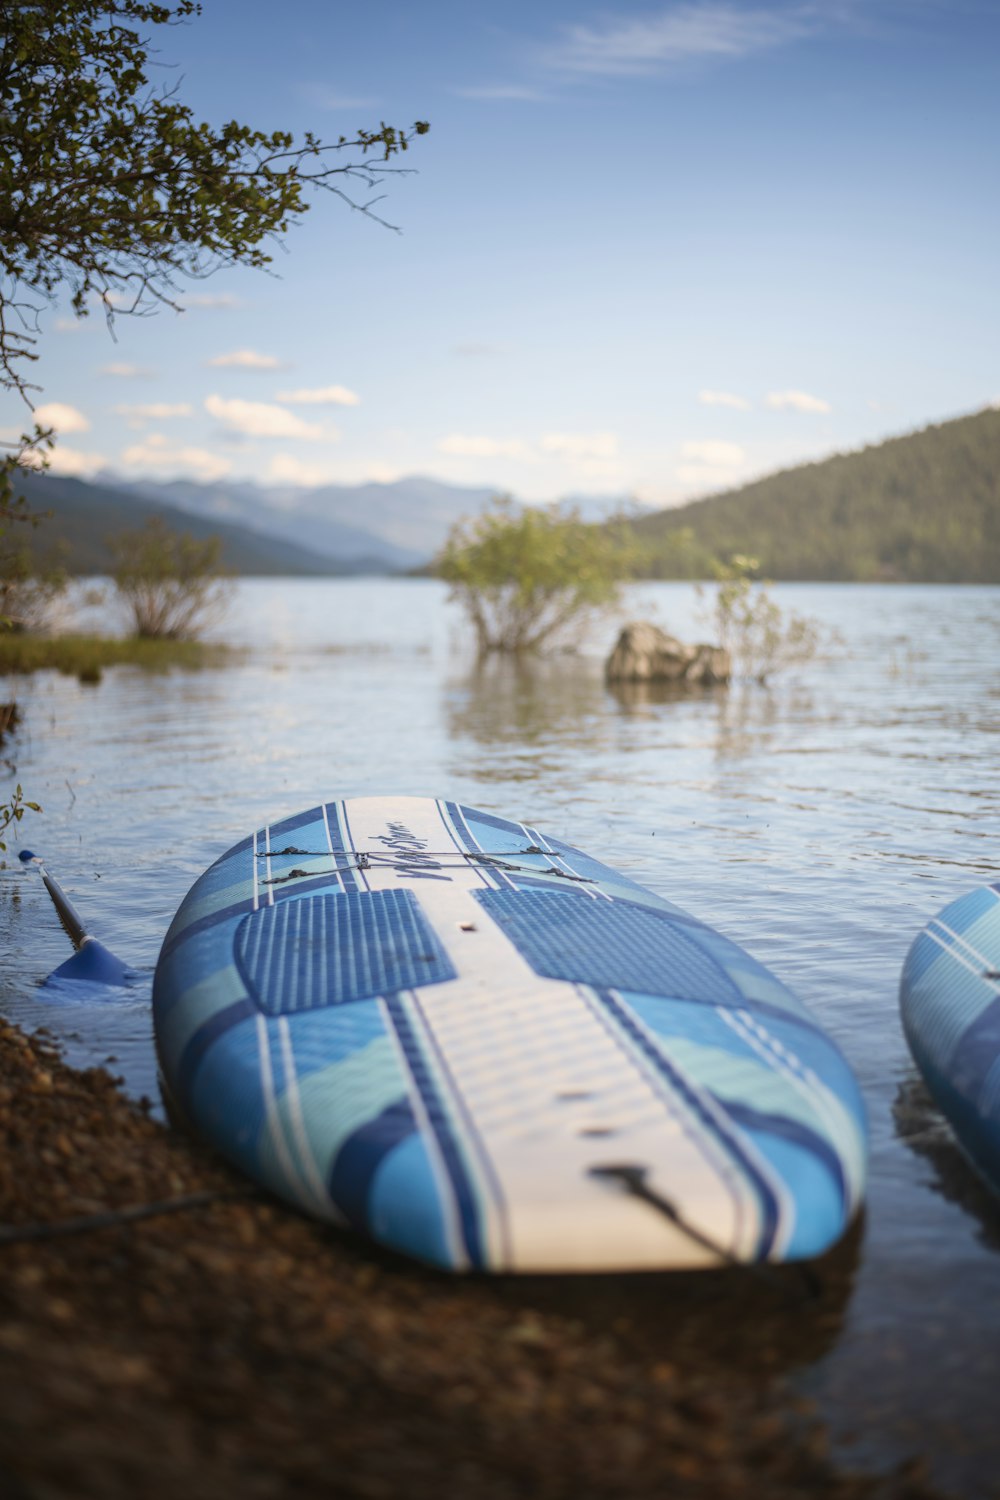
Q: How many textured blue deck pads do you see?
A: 2